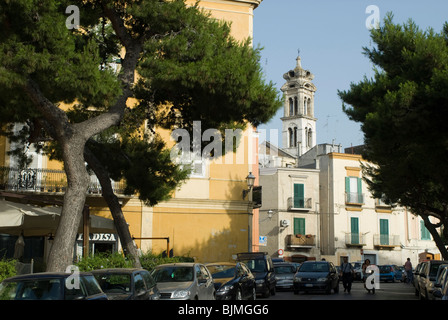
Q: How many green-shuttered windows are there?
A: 6